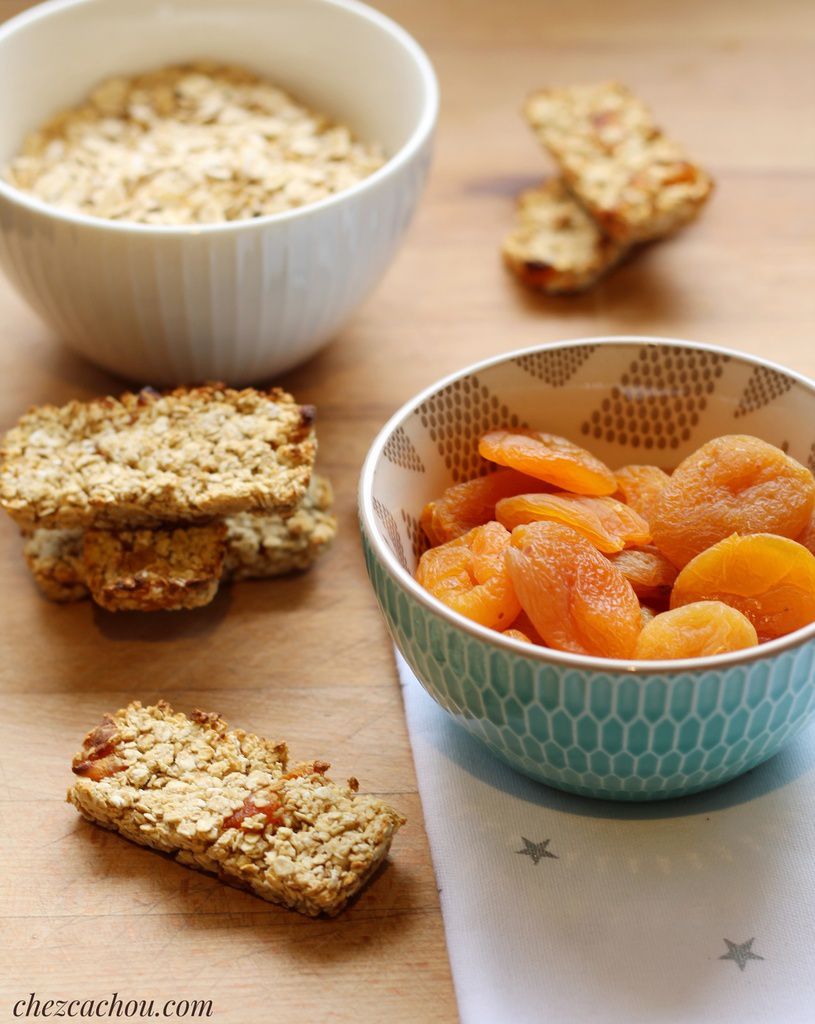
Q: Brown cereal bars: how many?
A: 6